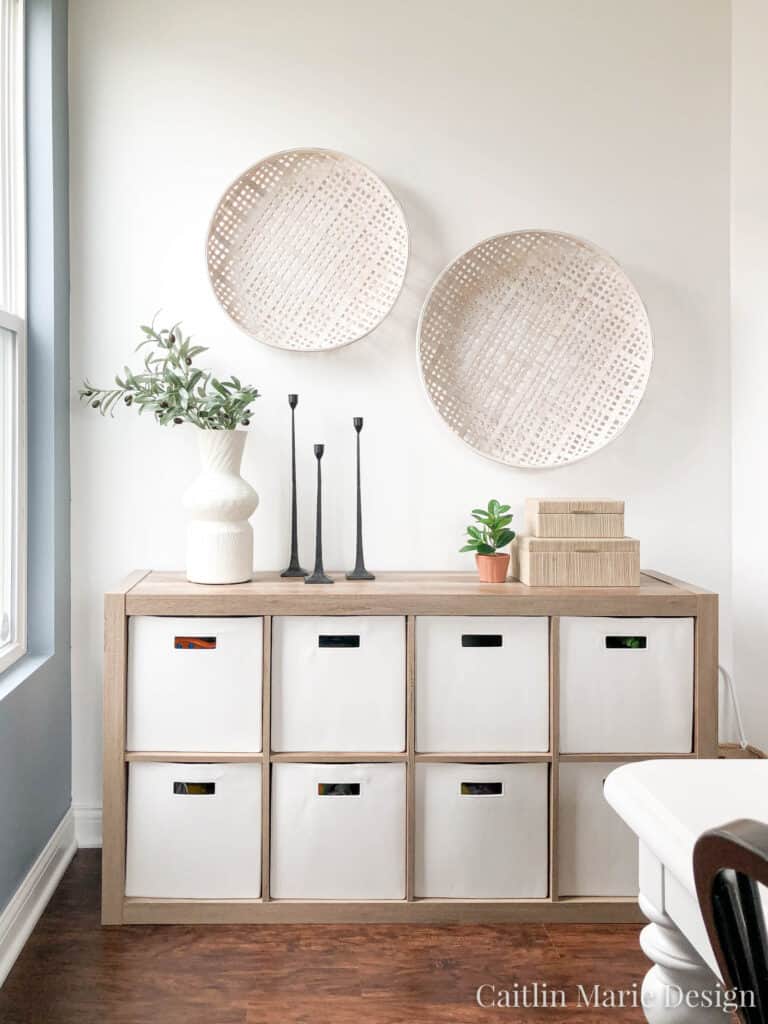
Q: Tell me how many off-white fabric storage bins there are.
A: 8